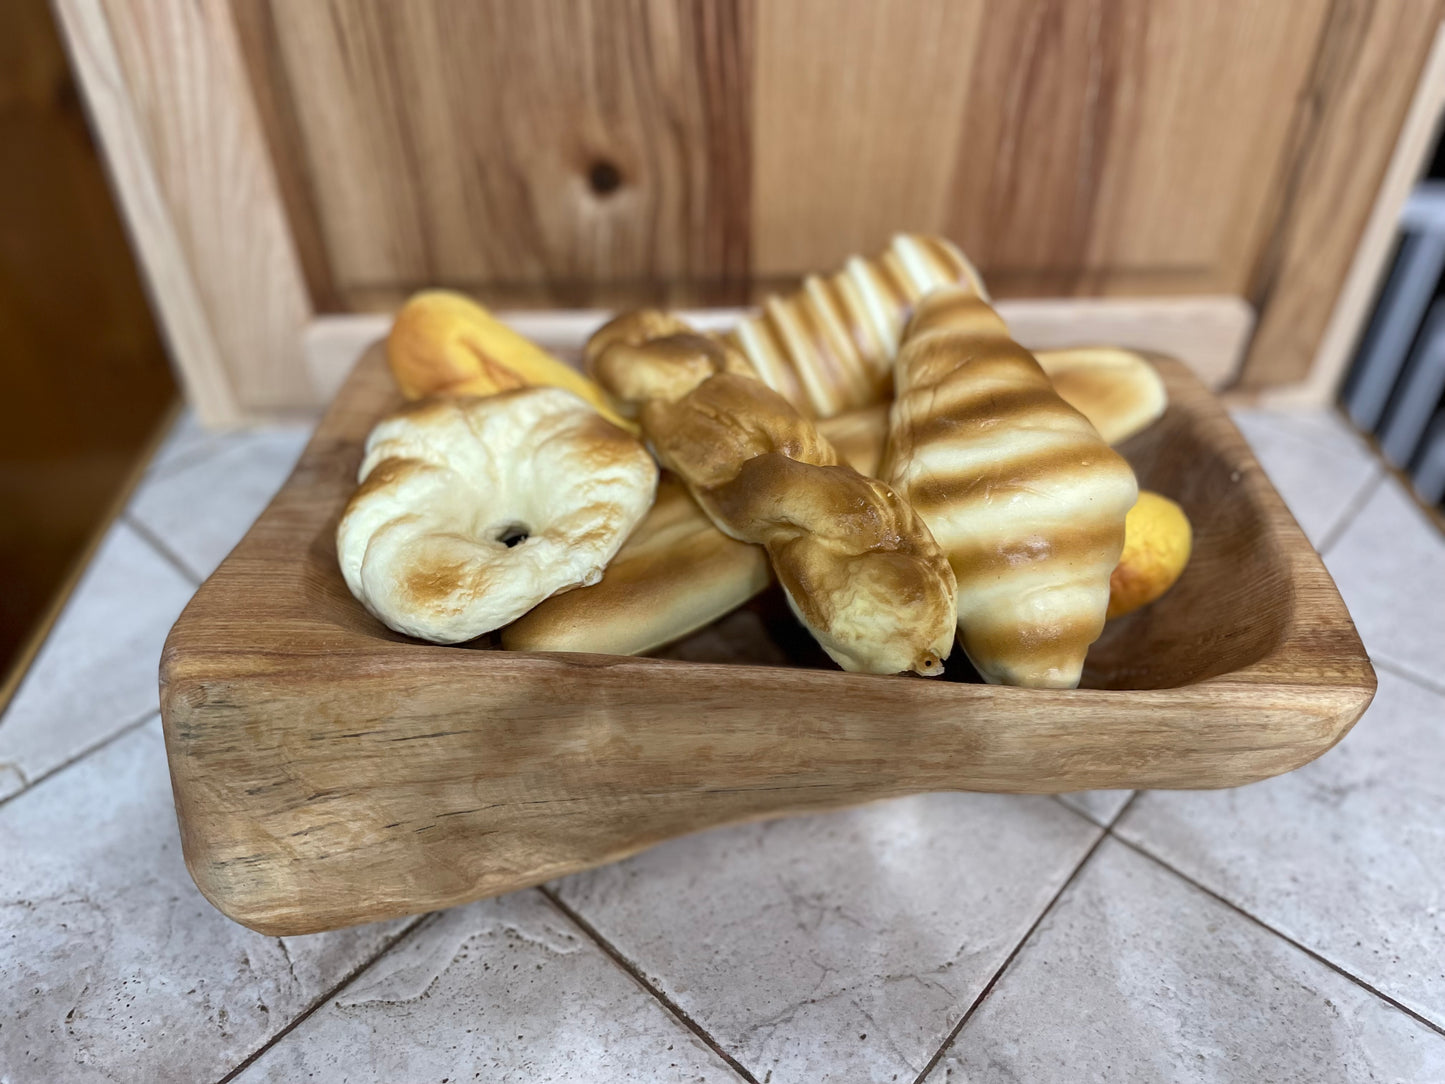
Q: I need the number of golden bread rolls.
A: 2